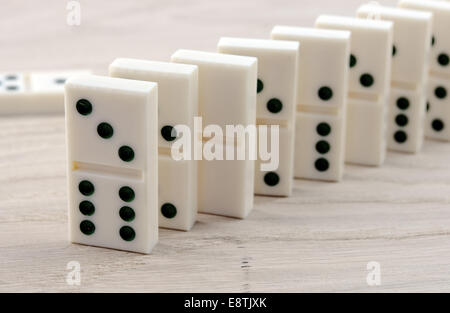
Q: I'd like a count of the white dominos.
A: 9